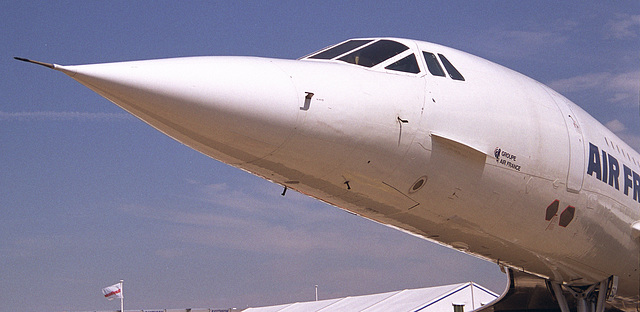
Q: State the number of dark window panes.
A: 5